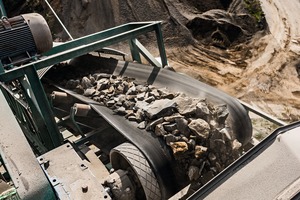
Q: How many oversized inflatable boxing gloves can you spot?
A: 0